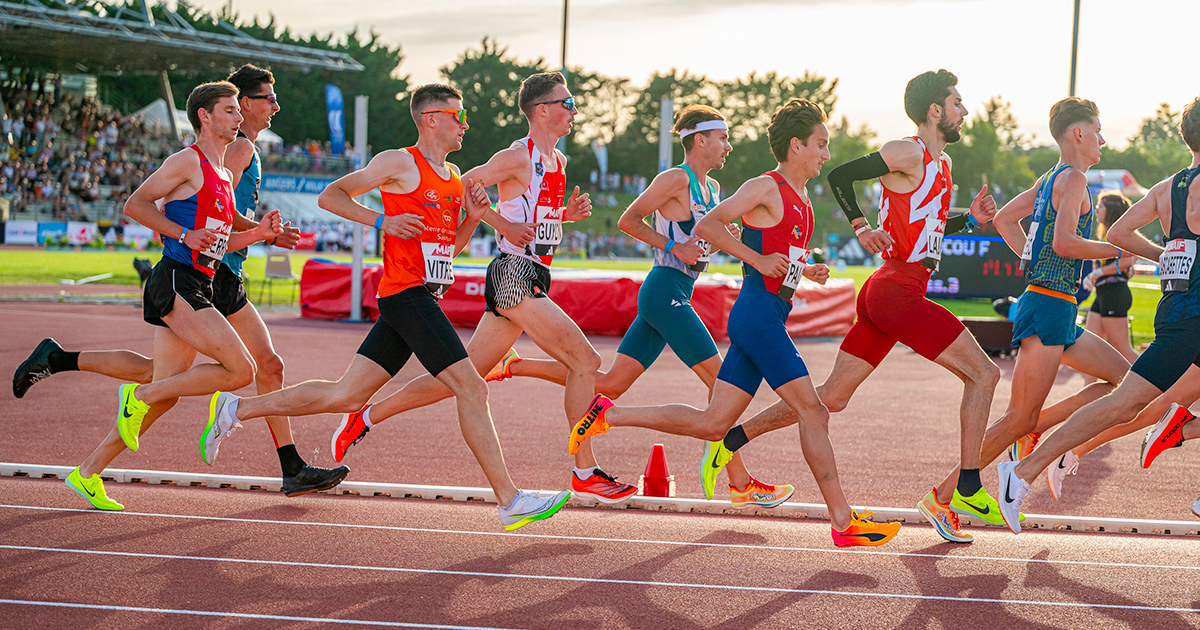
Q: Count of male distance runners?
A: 9